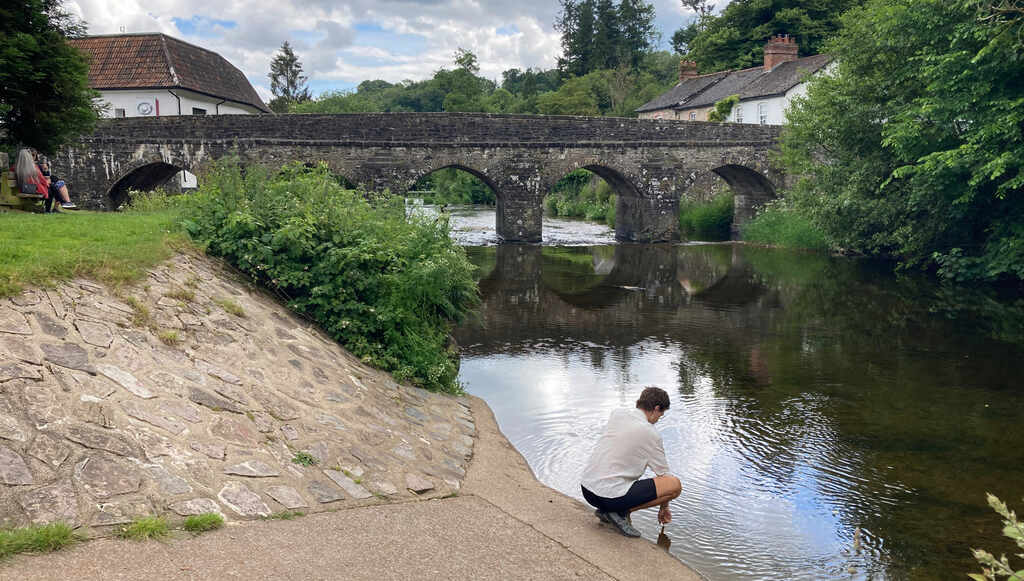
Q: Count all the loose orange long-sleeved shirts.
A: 0